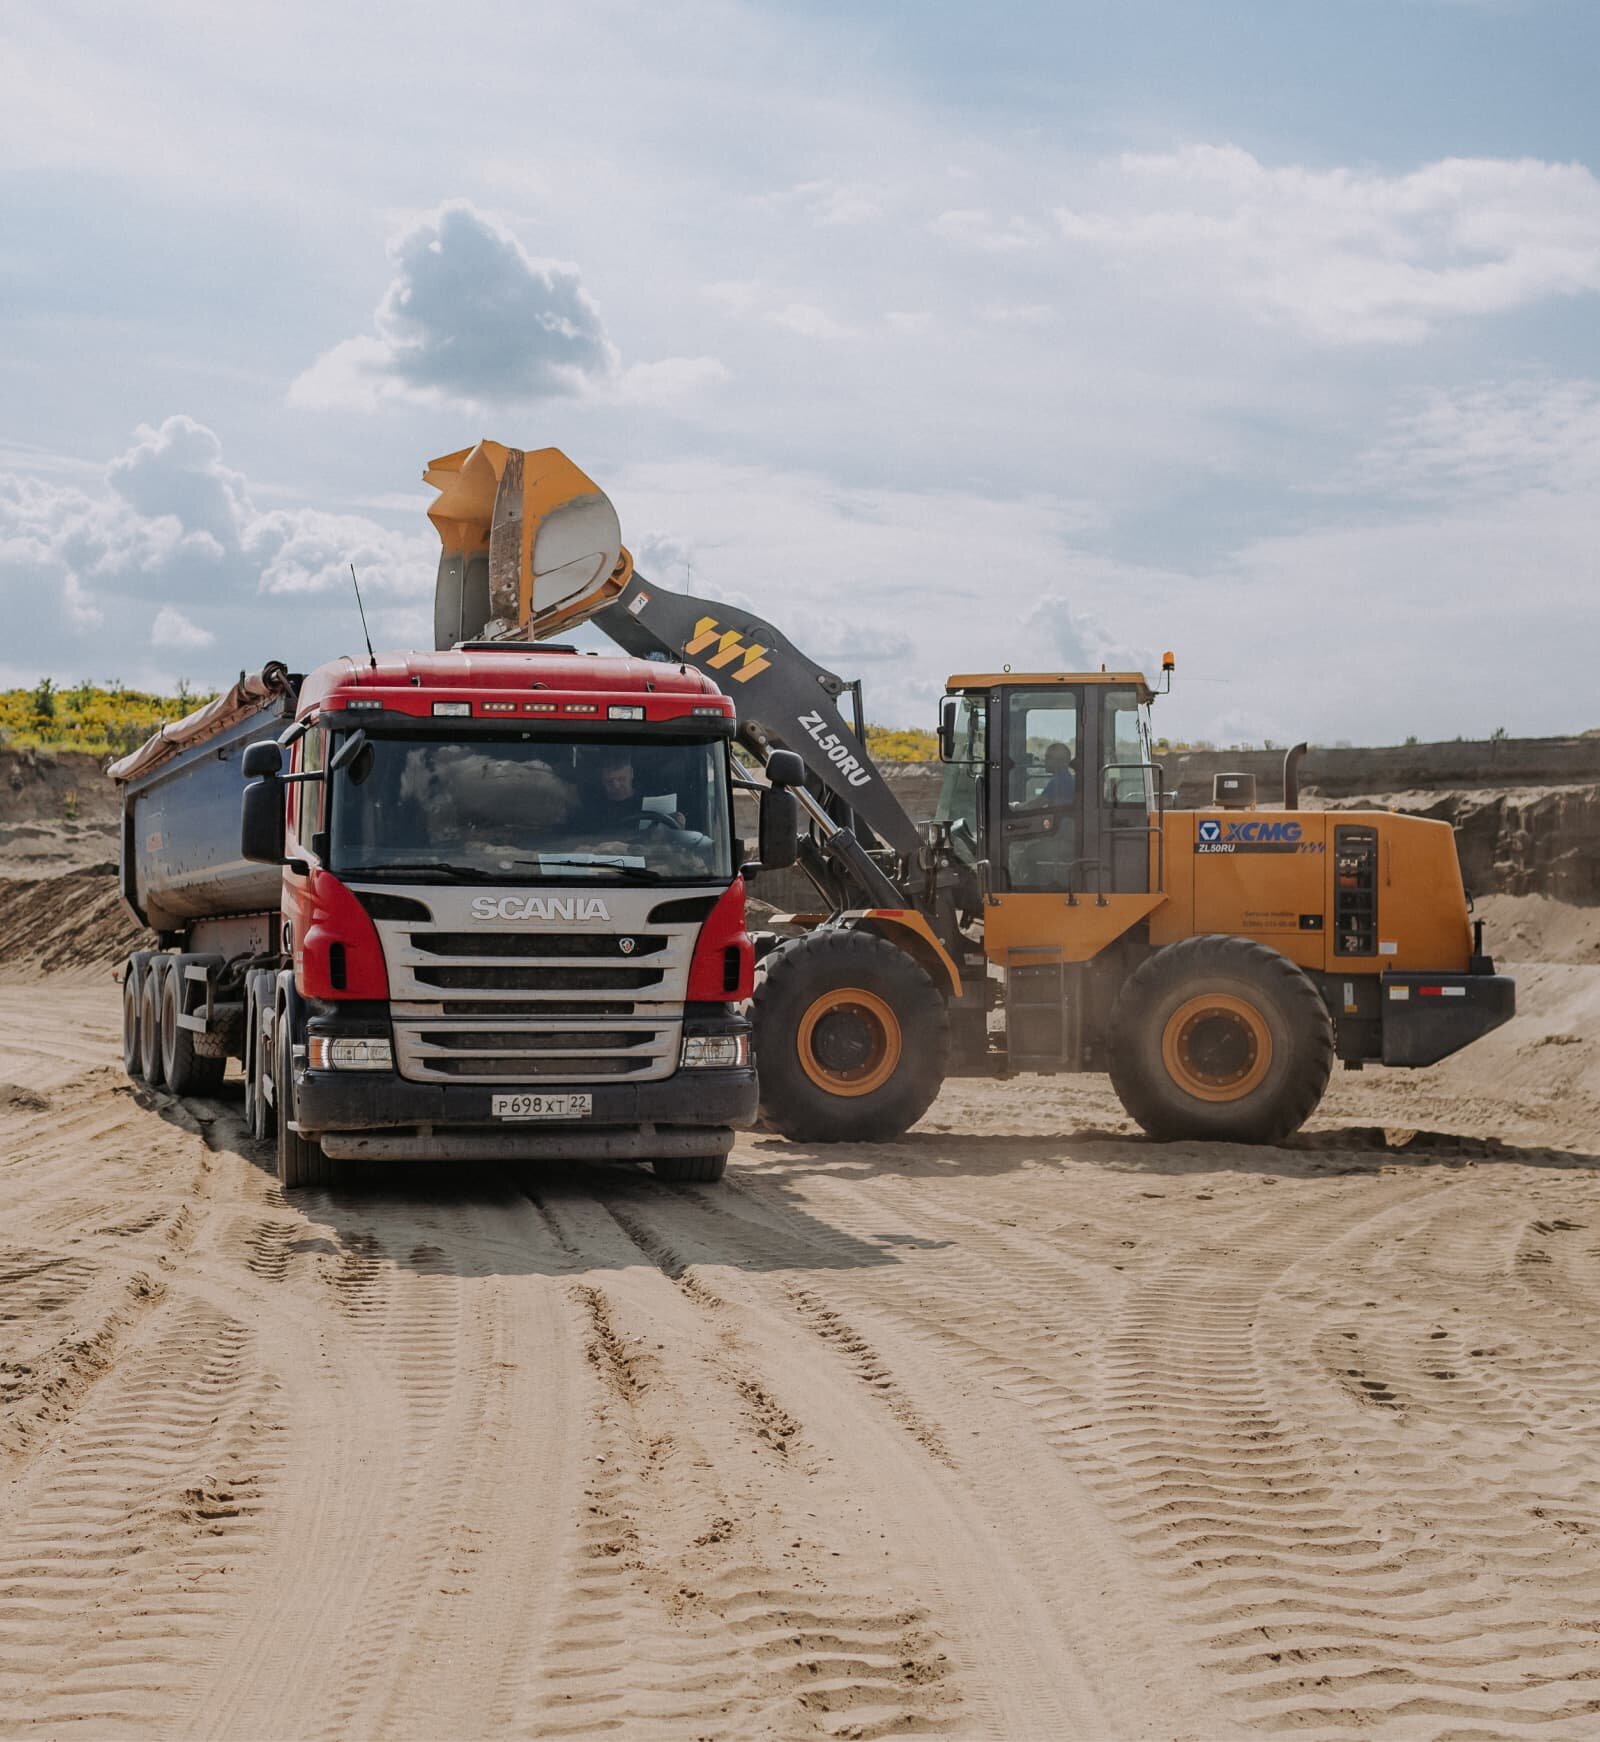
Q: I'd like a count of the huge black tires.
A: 2